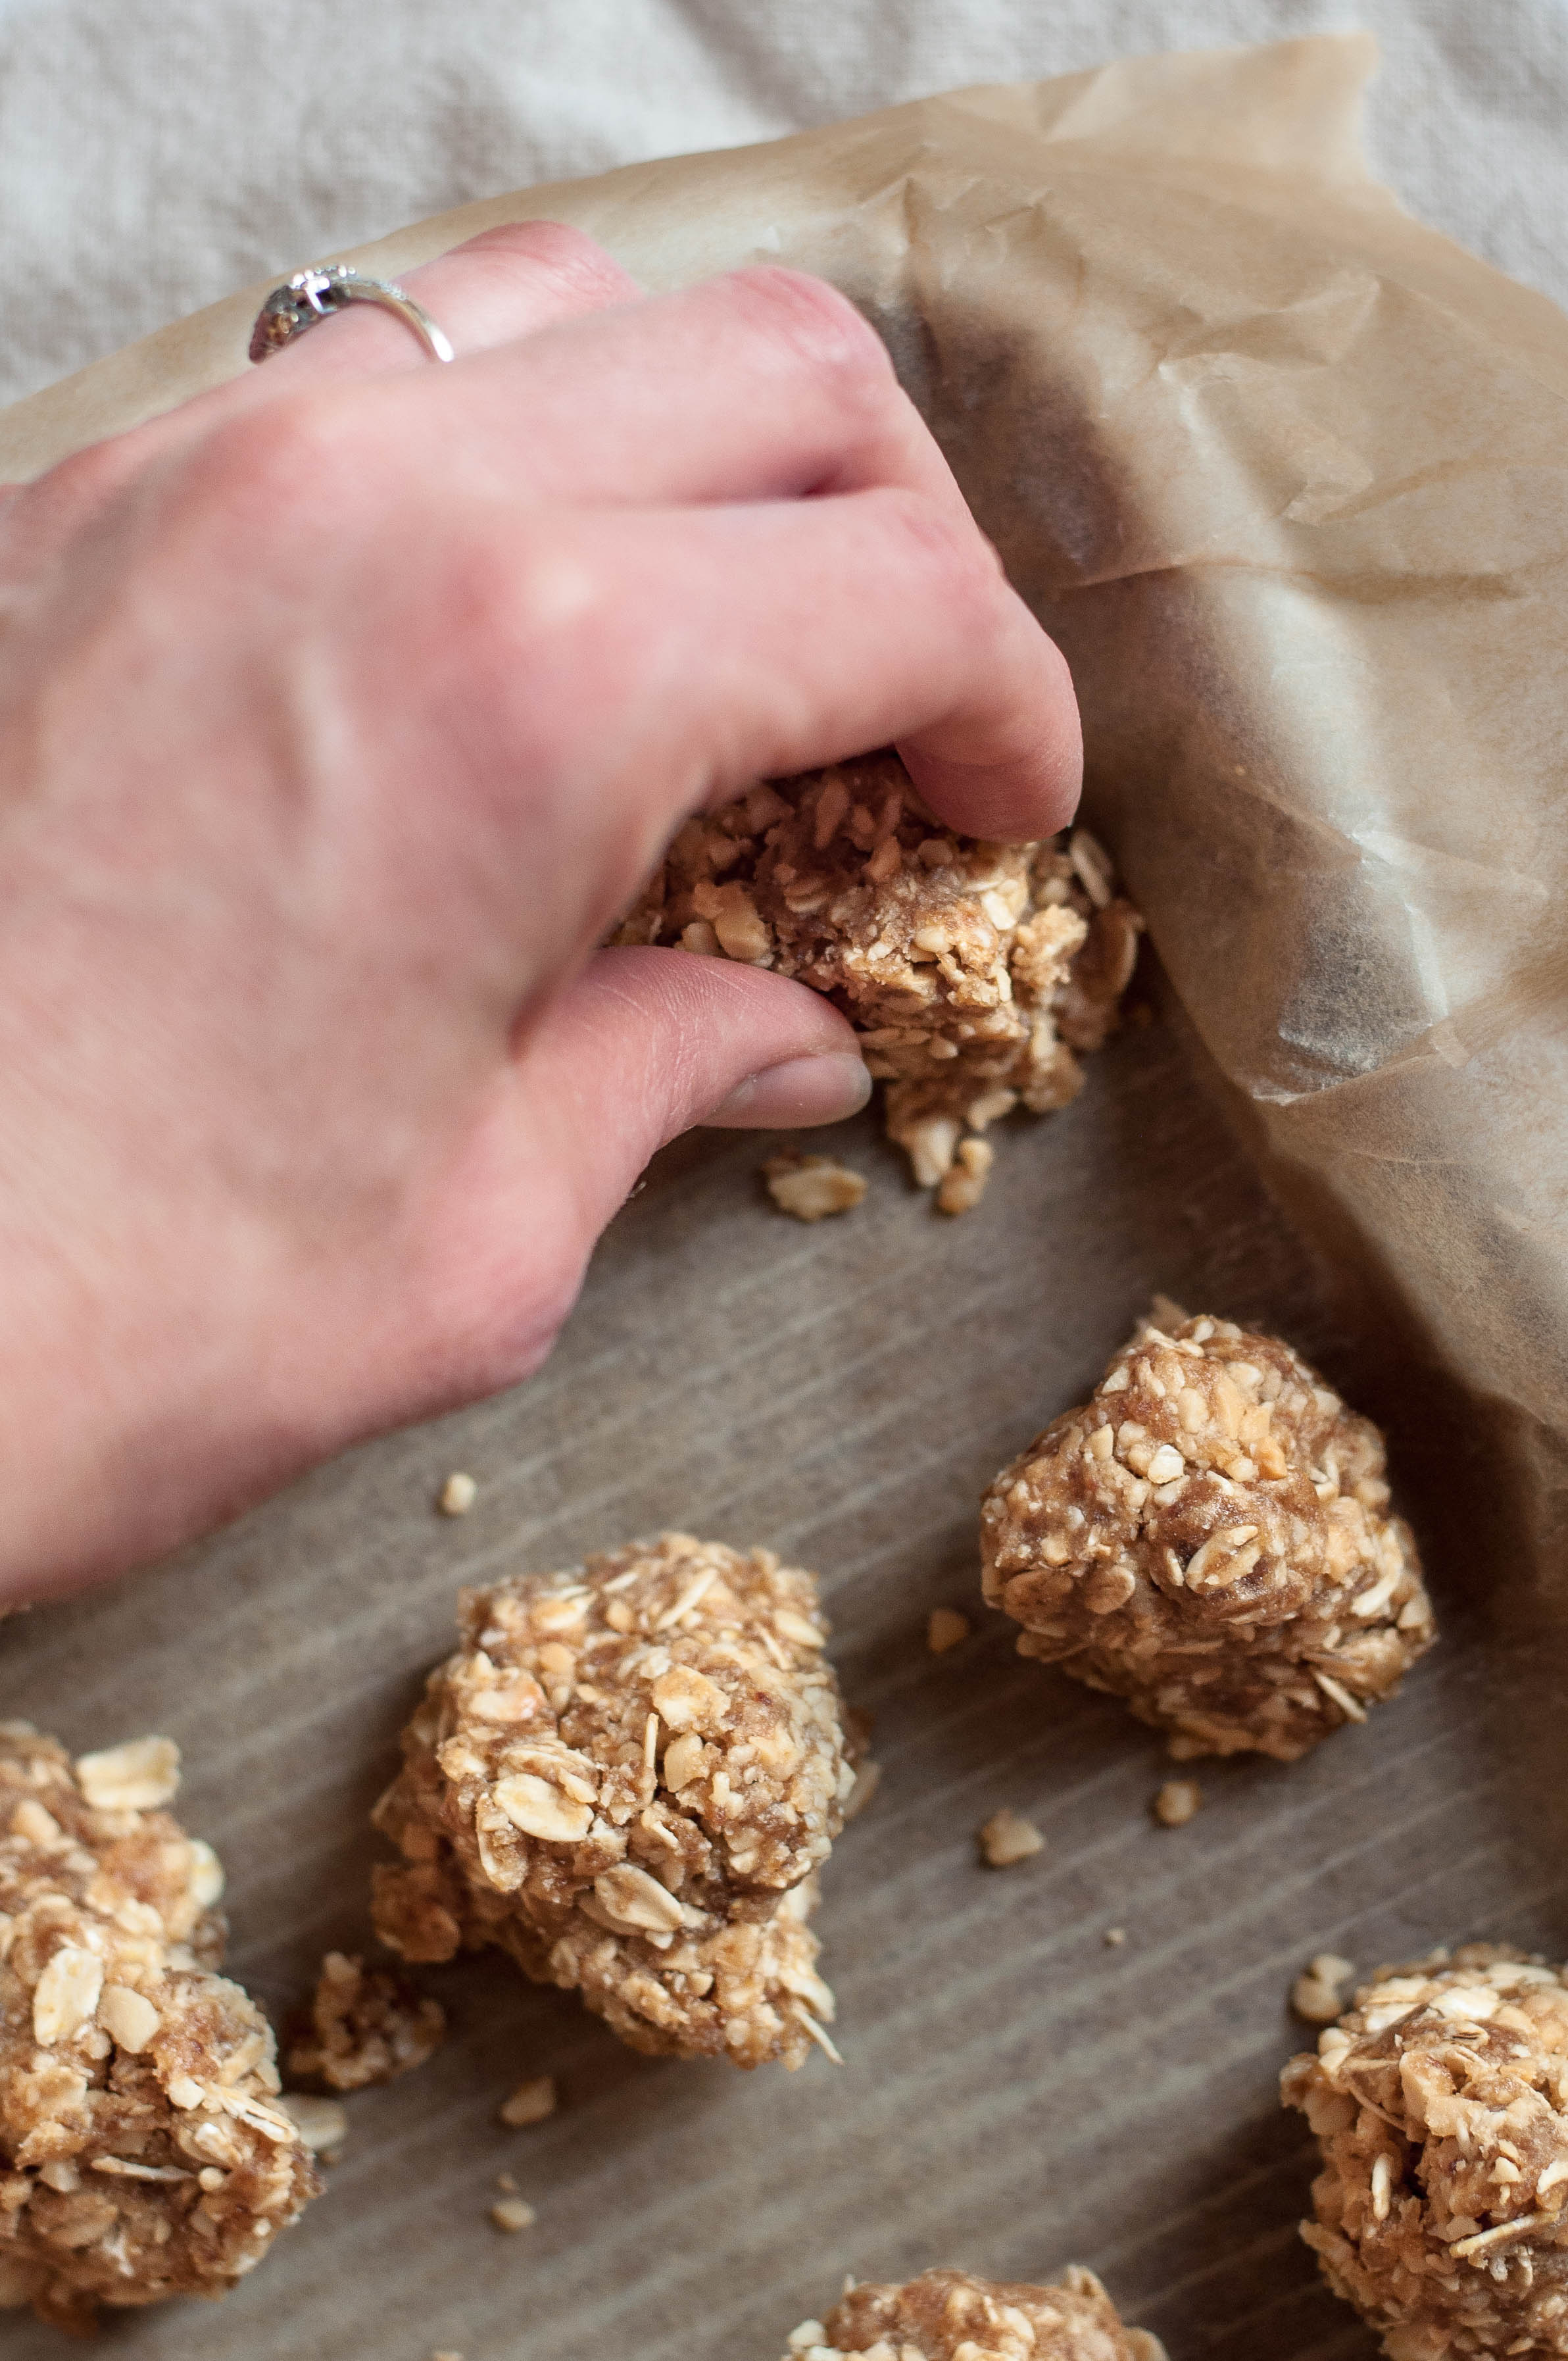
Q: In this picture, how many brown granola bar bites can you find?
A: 6